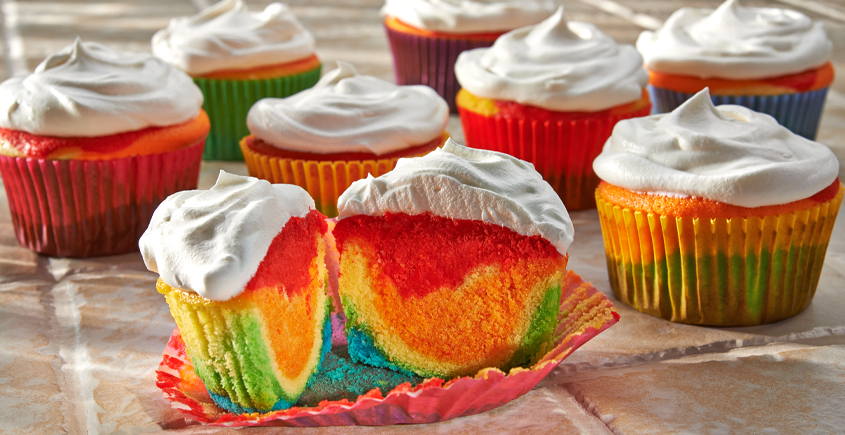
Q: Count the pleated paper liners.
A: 8